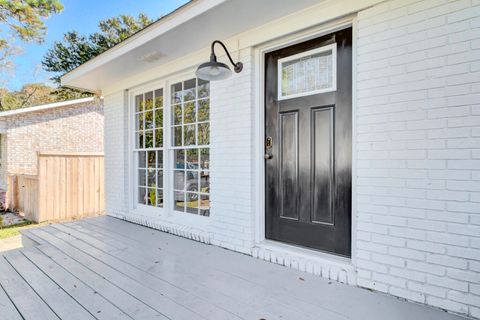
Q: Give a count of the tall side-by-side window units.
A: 2